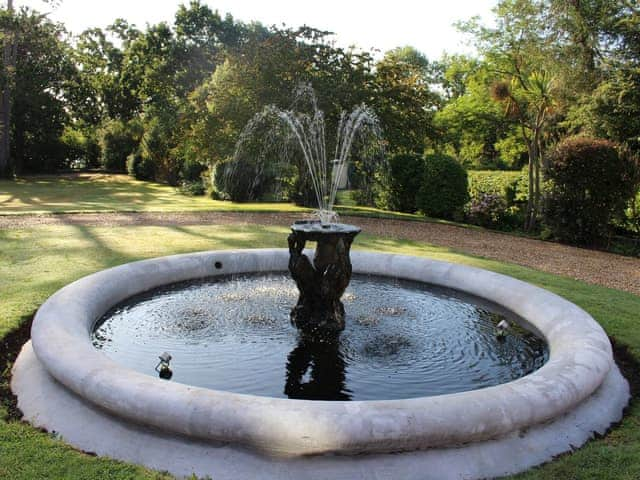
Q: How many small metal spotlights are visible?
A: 2